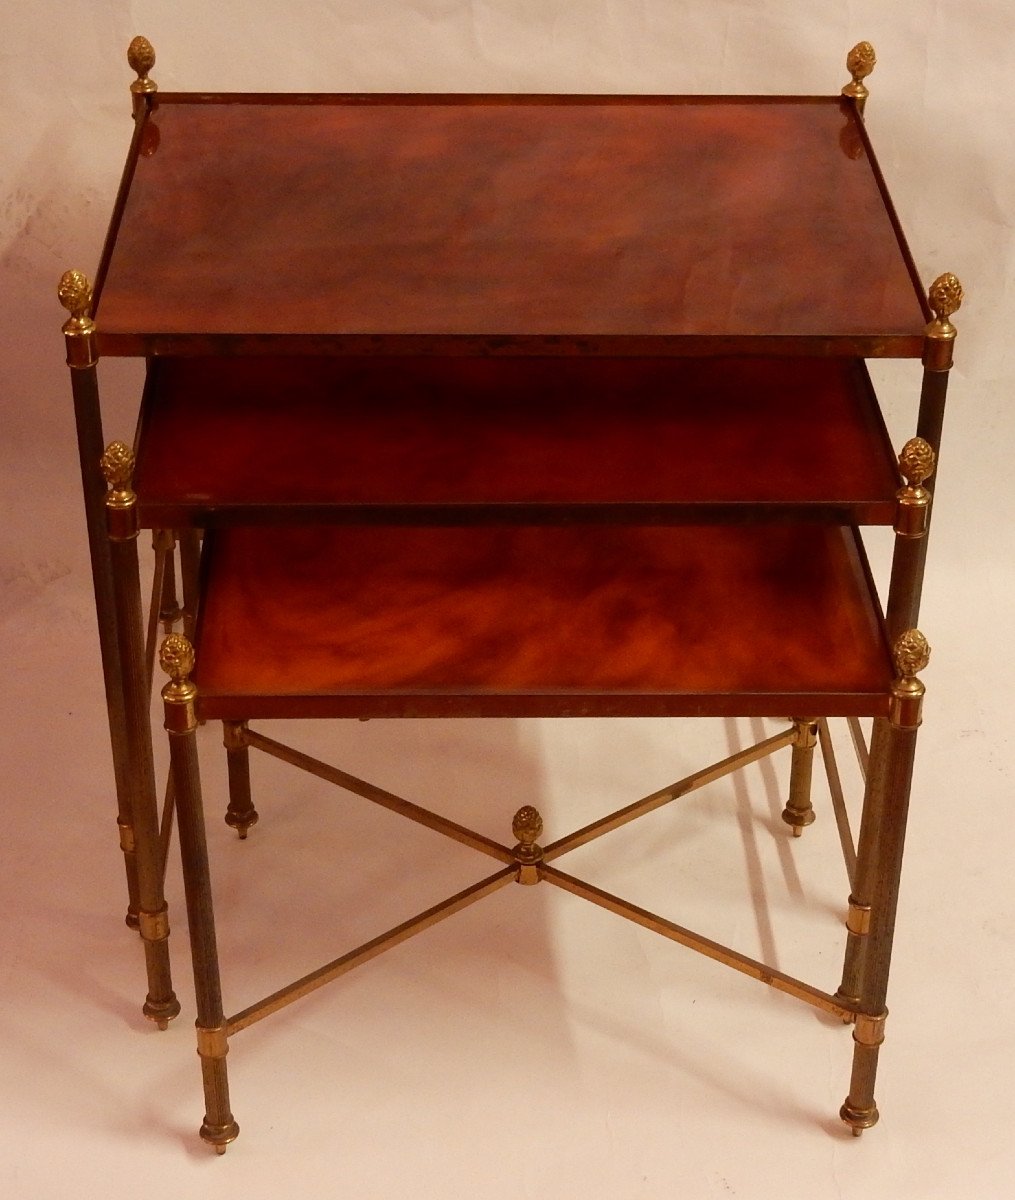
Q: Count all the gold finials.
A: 9